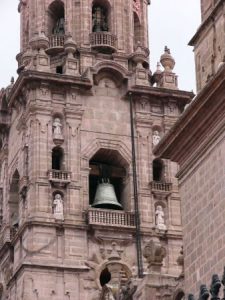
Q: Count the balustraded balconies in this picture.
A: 5